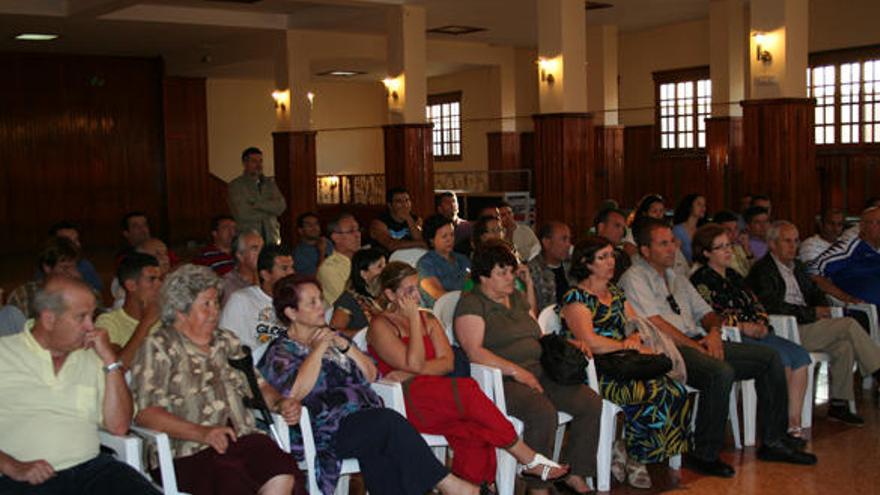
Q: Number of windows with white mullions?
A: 3